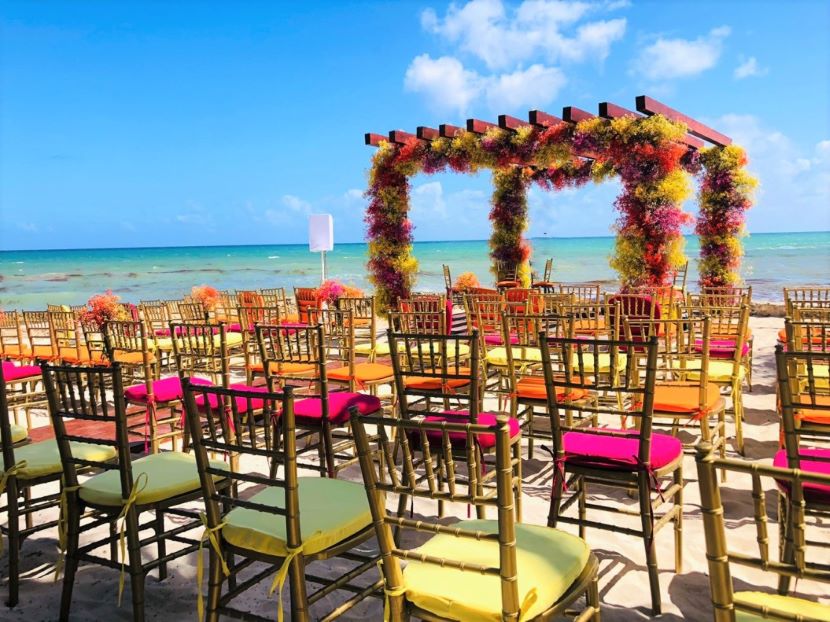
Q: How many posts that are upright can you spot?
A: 4